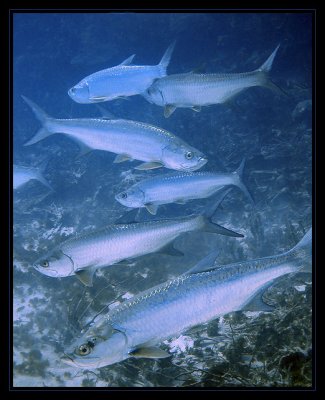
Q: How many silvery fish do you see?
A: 7